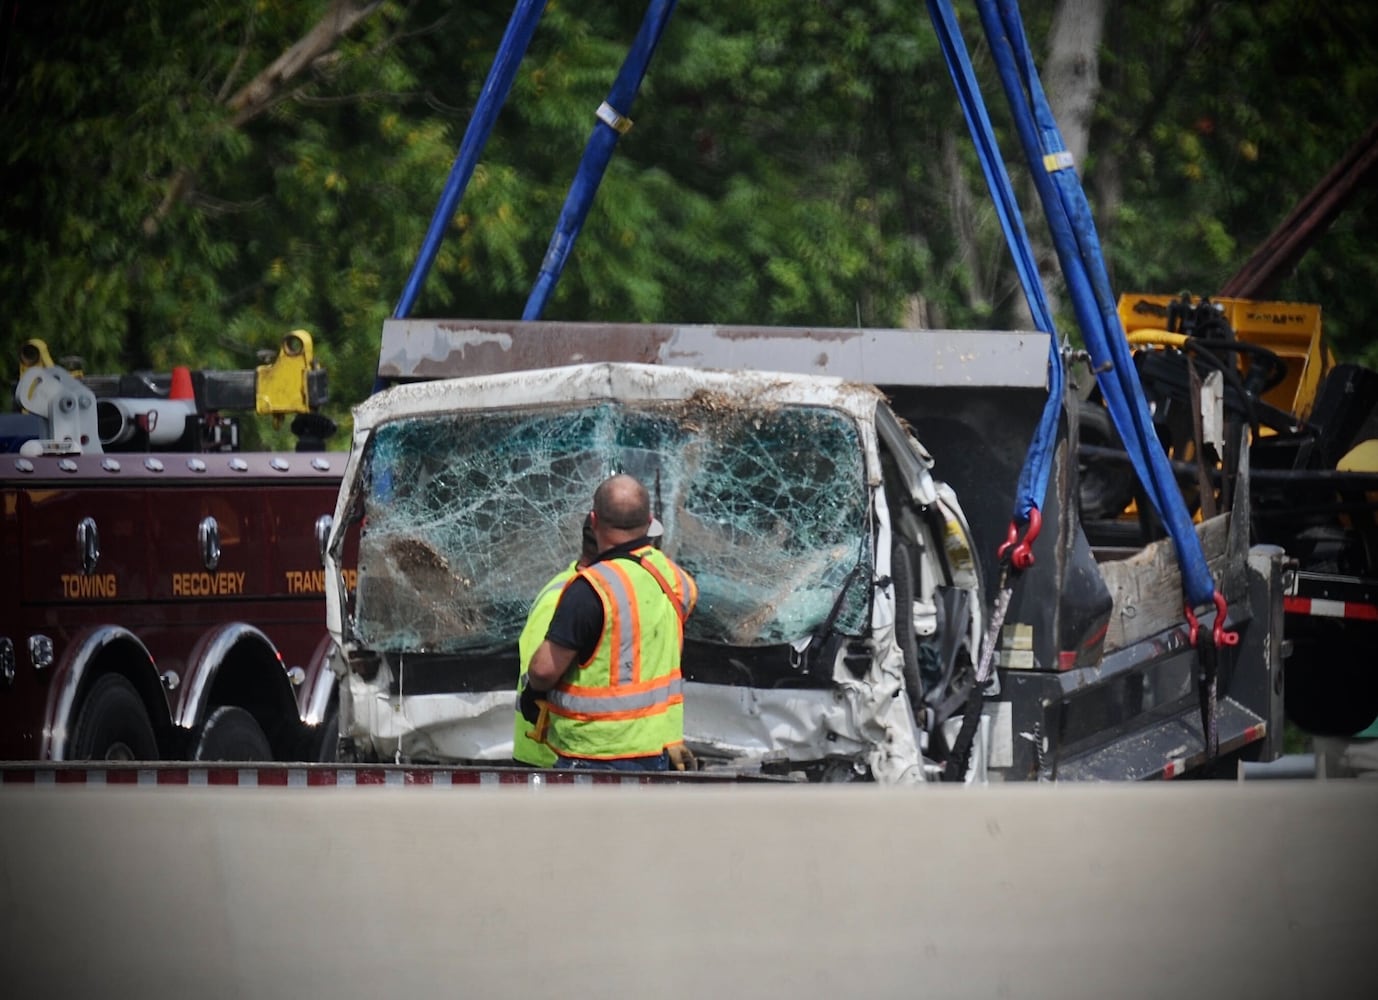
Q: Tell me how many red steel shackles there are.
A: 2